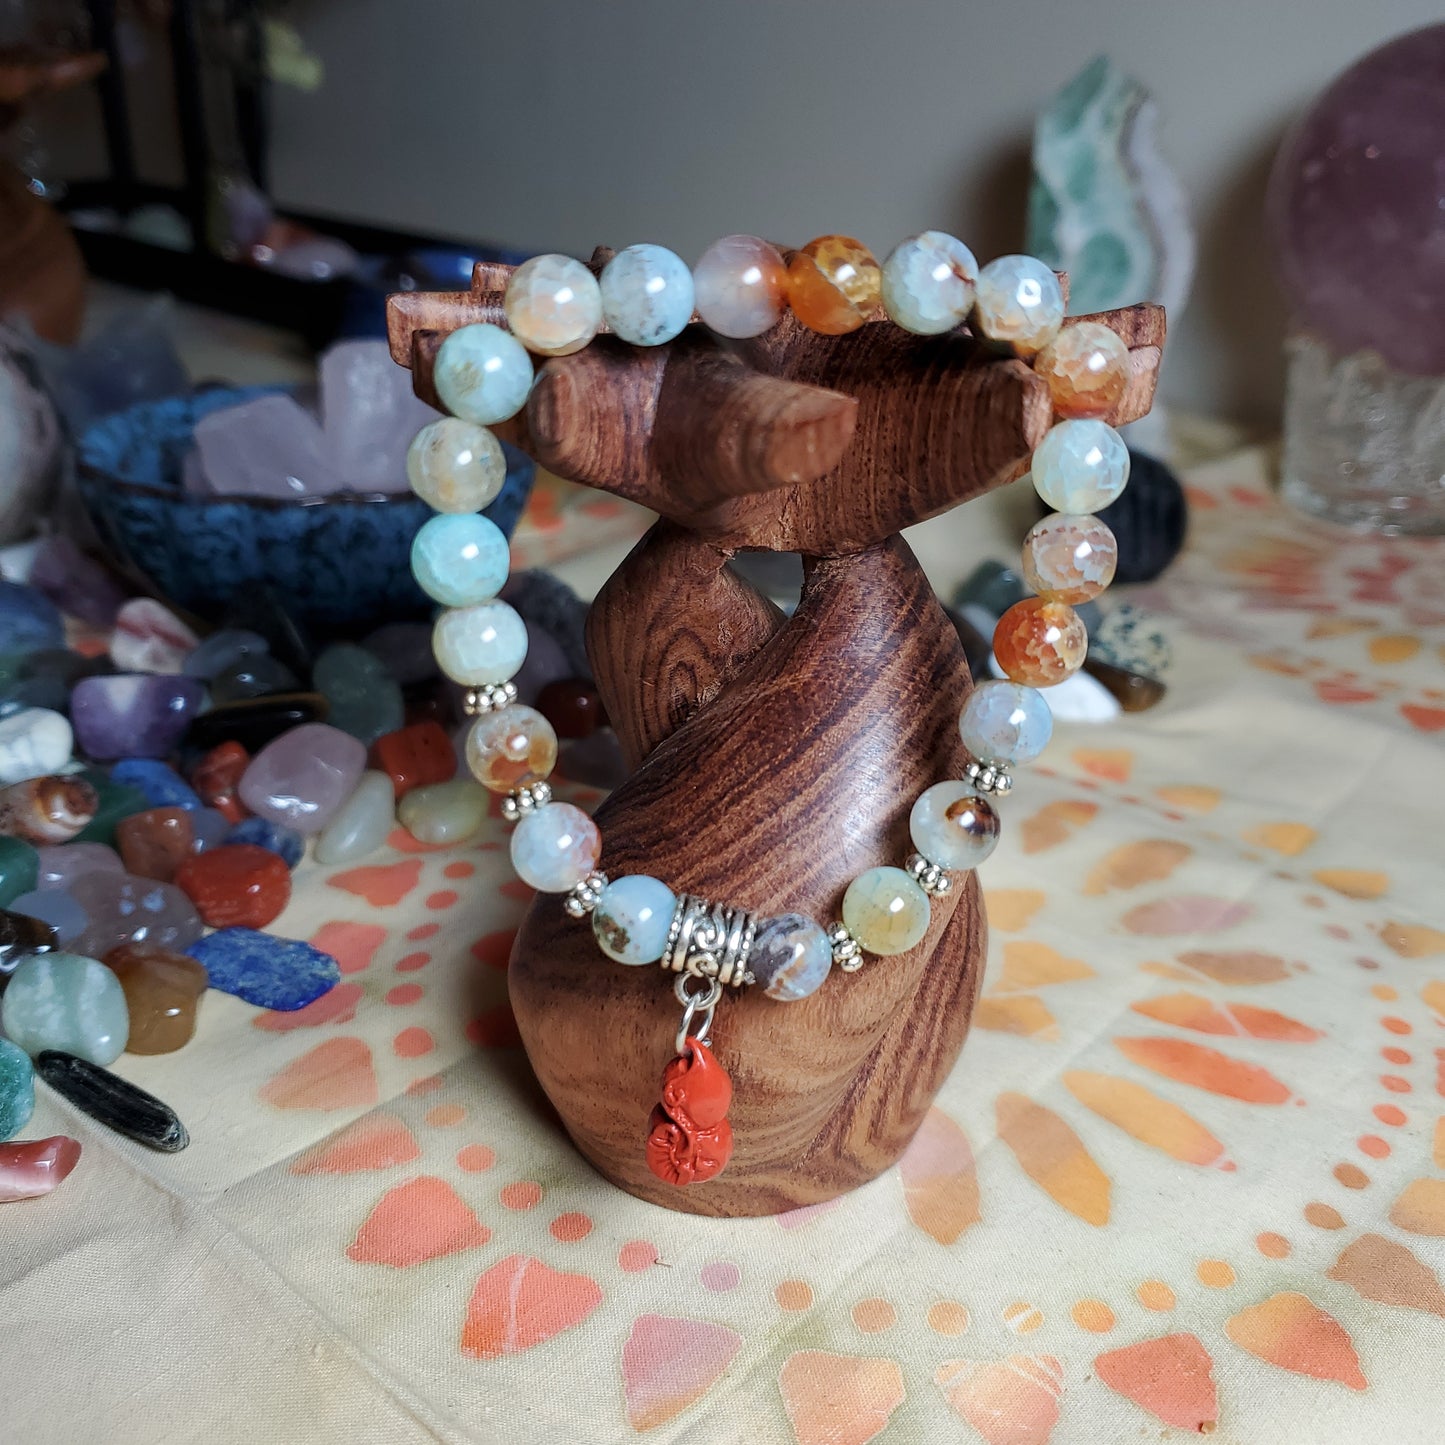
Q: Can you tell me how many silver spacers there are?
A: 6